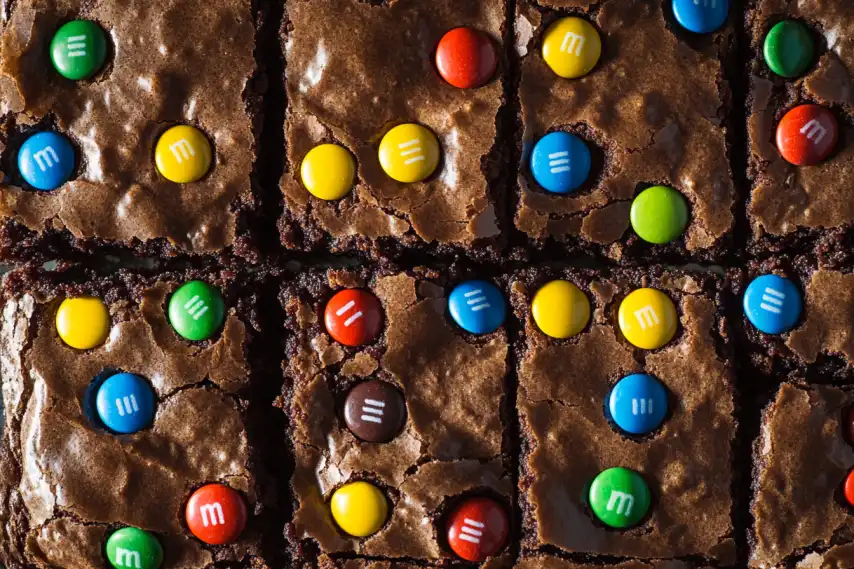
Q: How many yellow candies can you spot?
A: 8